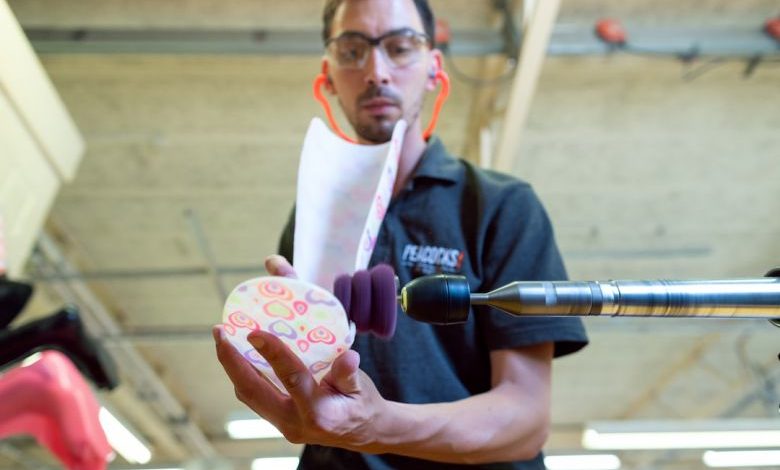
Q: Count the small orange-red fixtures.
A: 3